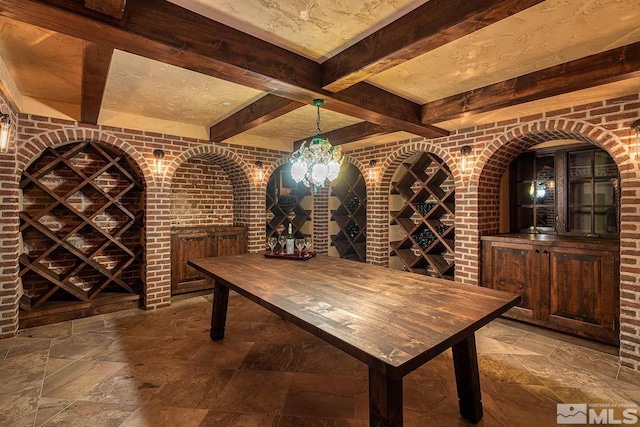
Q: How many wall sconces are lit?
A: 6